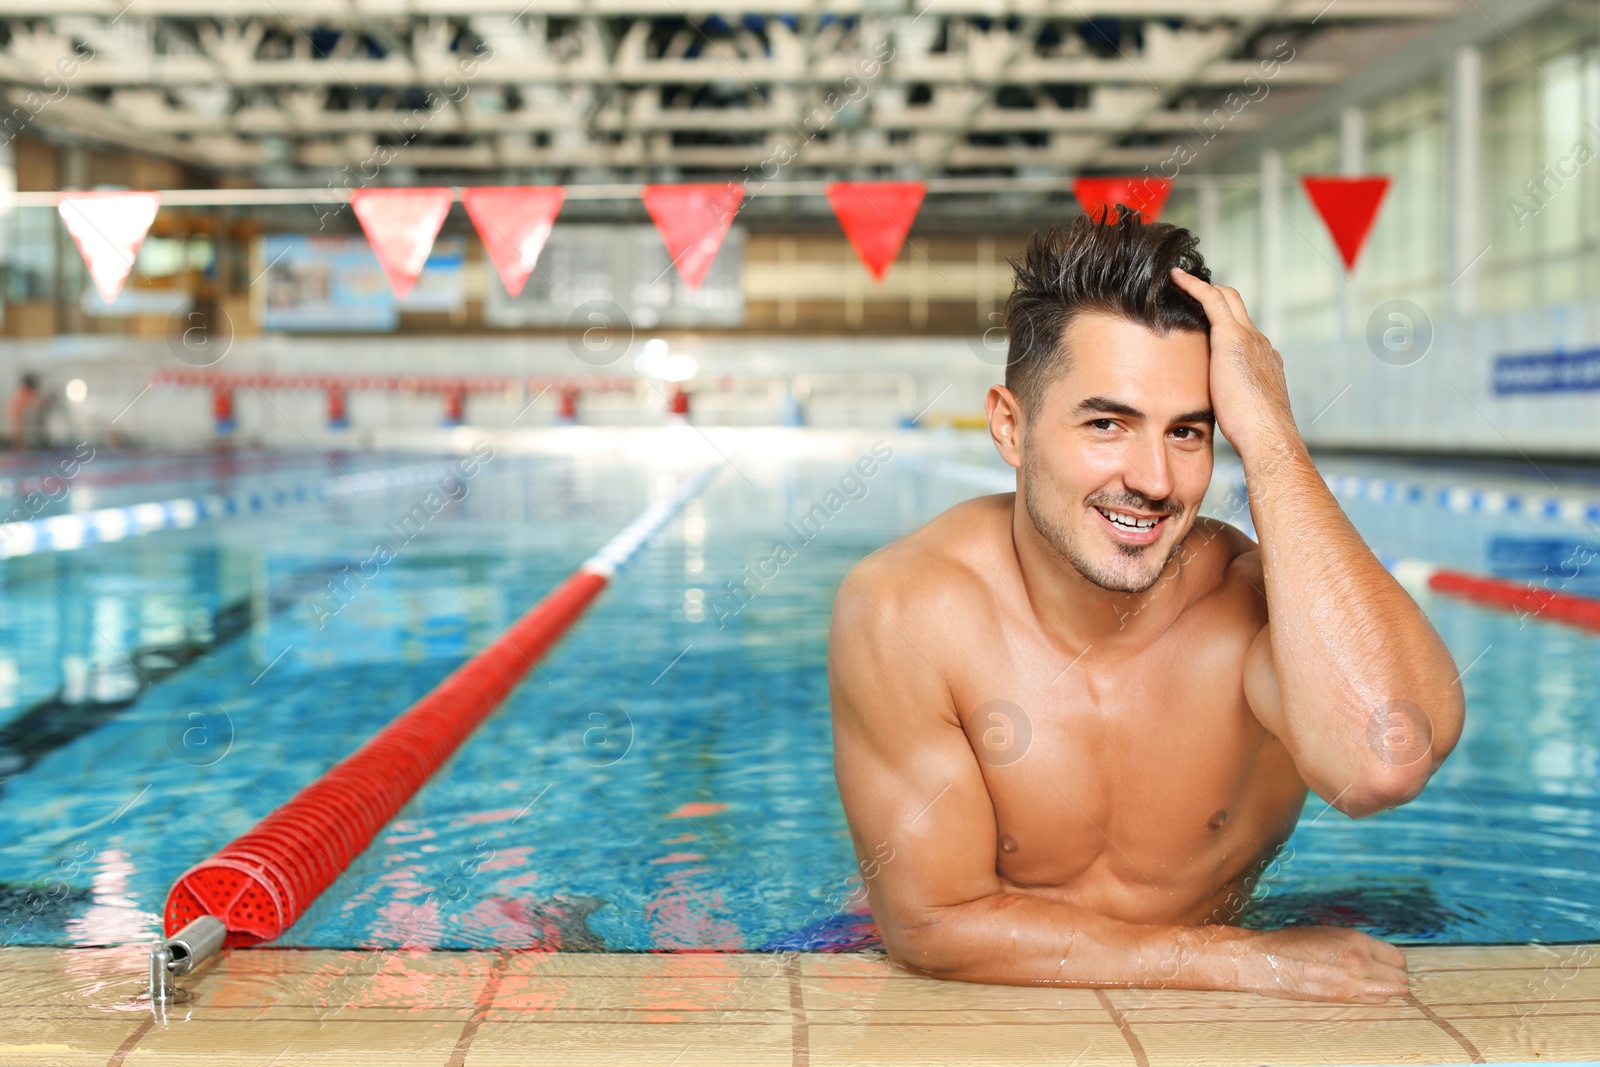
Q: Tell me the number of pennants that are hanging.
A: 7